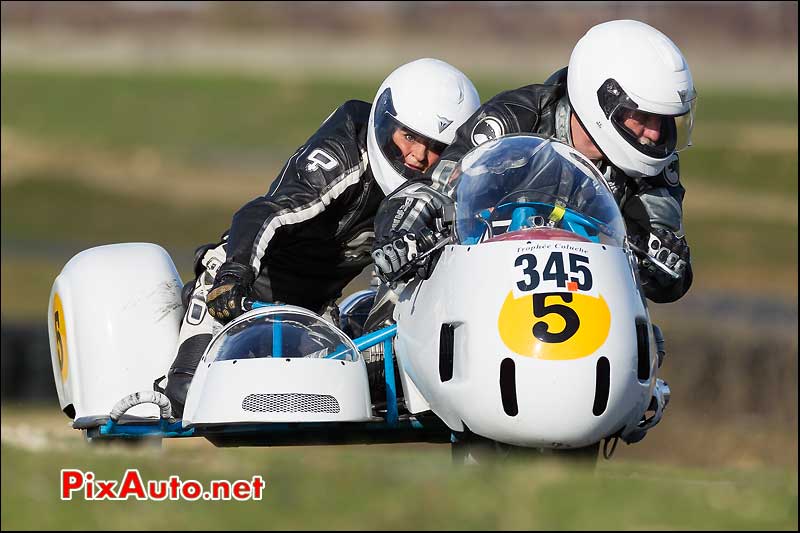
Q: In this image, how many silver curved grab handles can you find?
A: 1